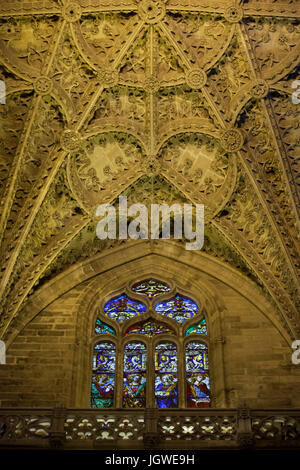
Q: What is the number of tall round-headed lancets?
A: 4